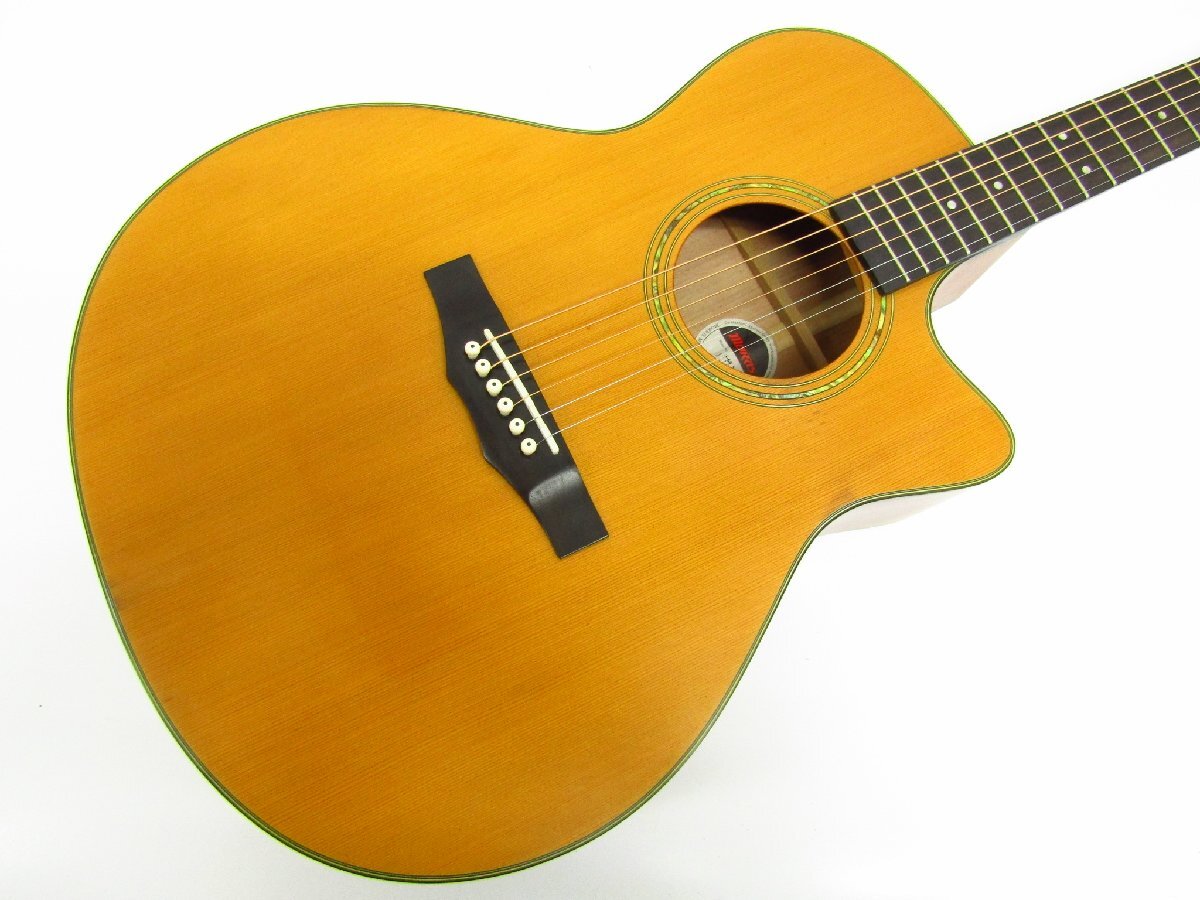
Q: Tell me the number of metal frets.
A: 14